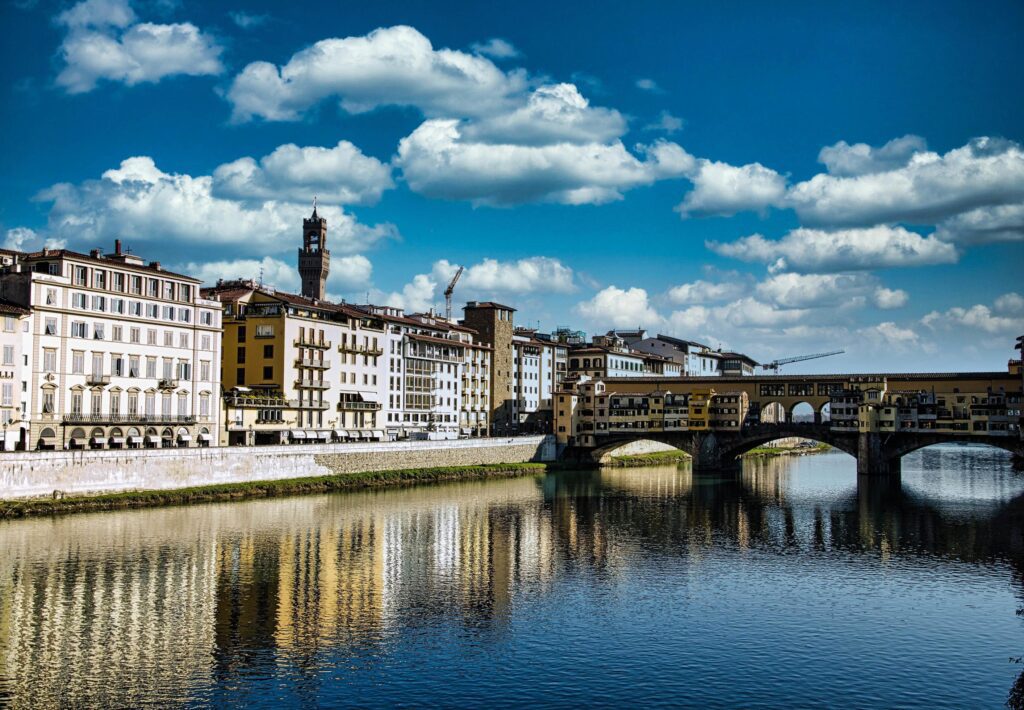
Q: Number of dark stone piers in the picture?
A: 2